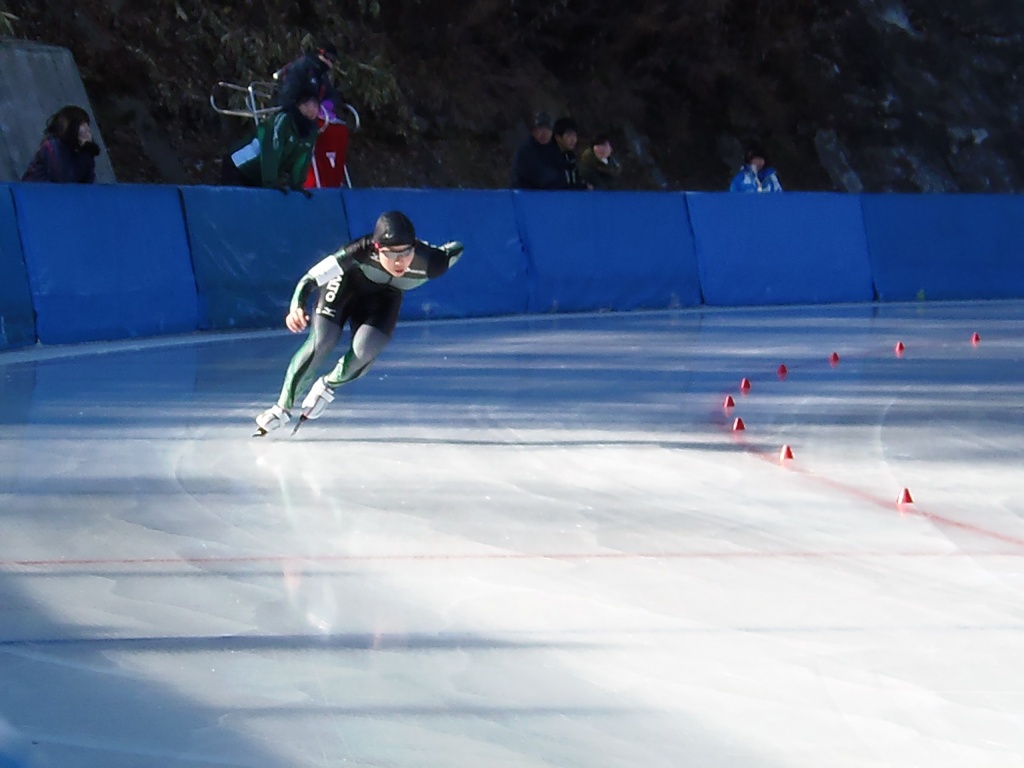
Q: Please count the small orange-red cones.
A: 9